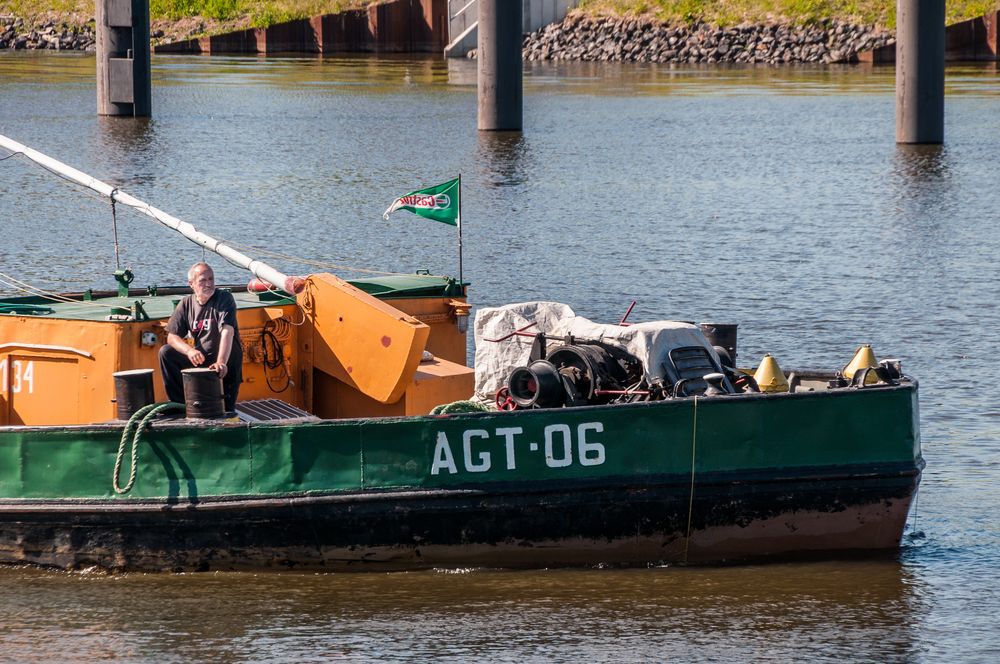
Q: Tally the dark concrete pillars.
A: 3